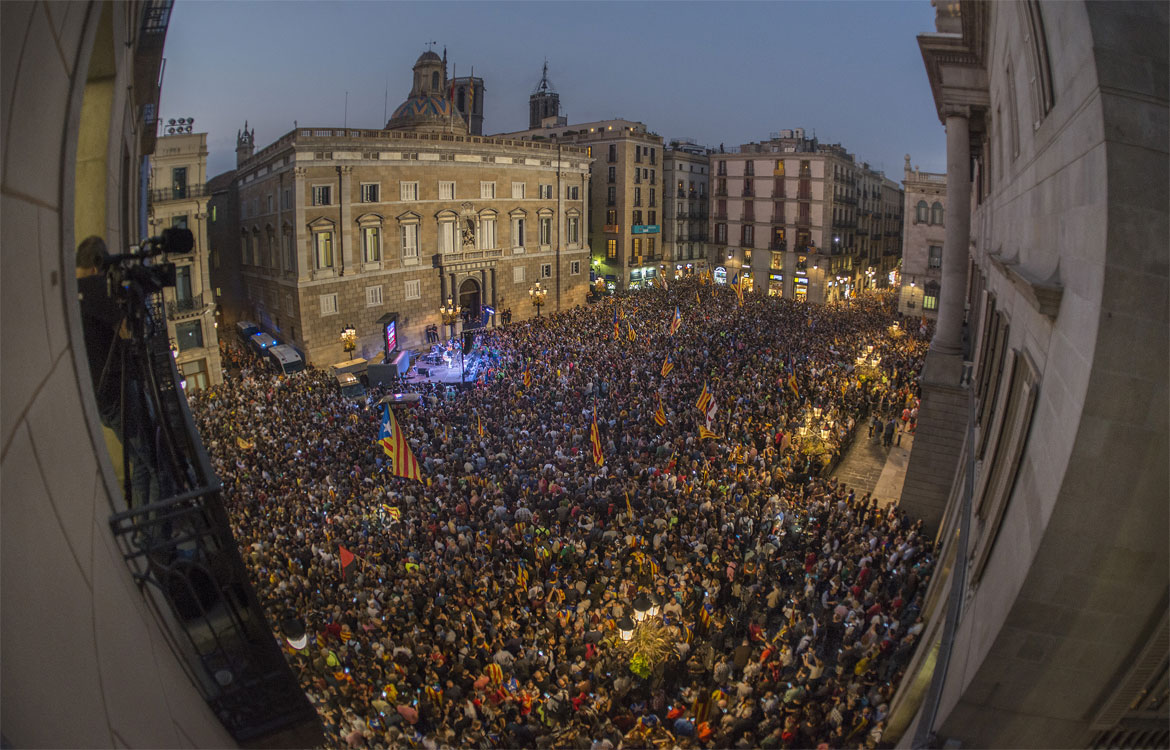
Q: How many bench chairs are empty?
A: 0